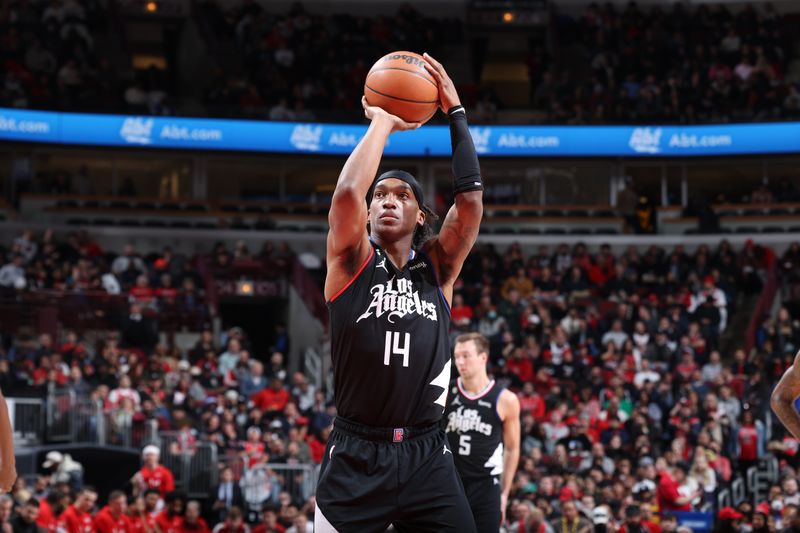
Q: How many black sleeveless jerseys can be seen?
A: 2